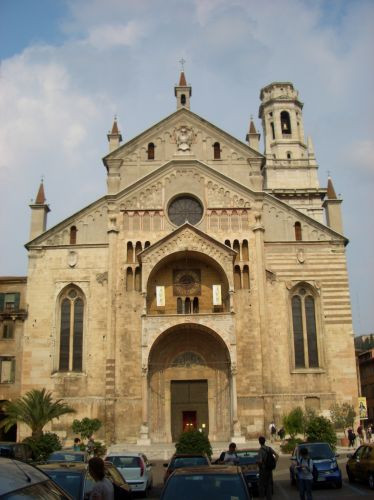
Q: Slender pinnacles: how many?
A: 5